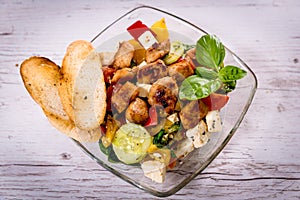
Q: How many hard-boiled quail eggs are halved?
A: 0